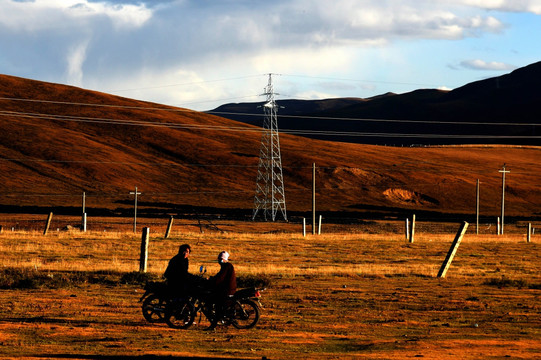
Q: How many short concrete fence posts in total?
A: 11